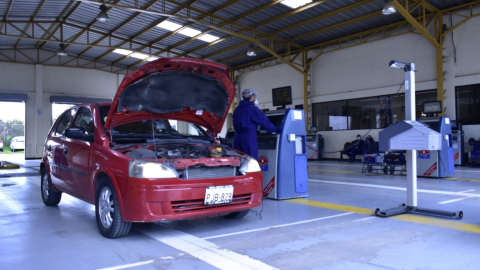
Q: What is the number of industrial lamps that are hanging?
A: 4